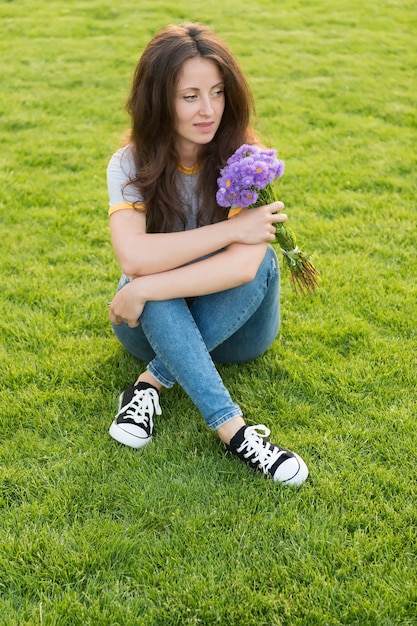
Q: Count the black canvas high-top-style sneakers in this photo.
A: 2